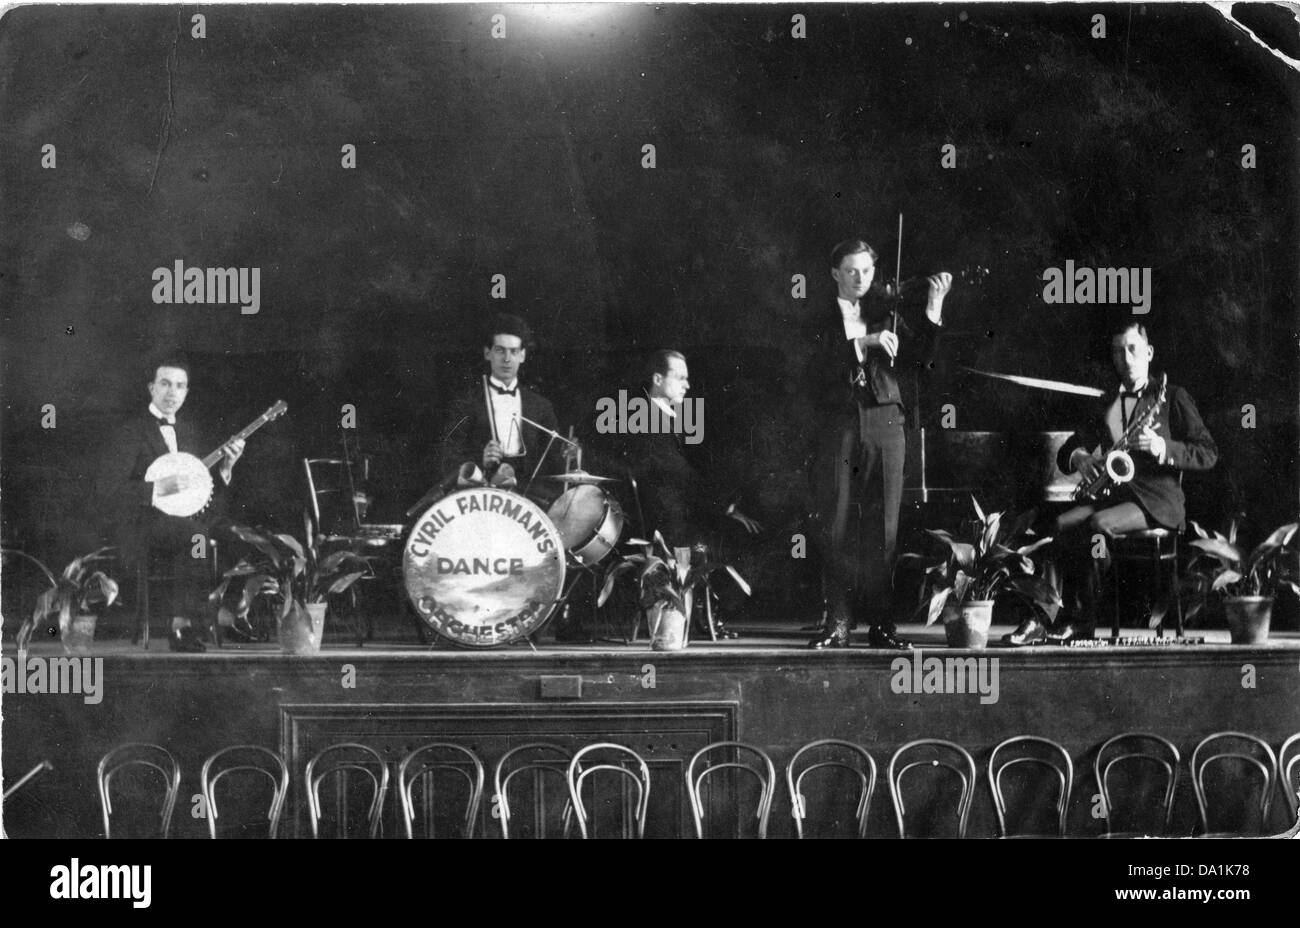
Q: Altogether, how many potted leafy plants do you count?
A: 5